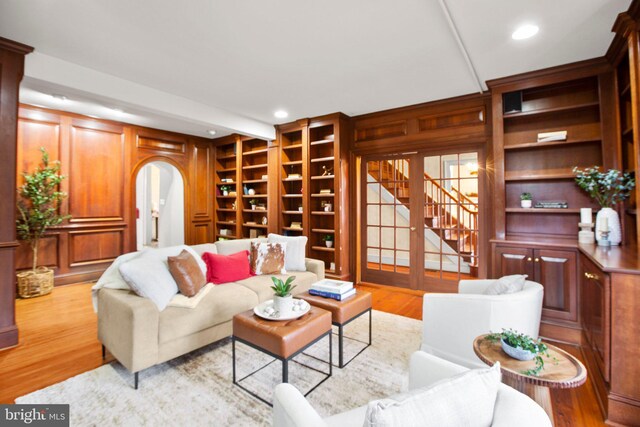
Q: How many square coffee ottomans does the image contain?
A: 2